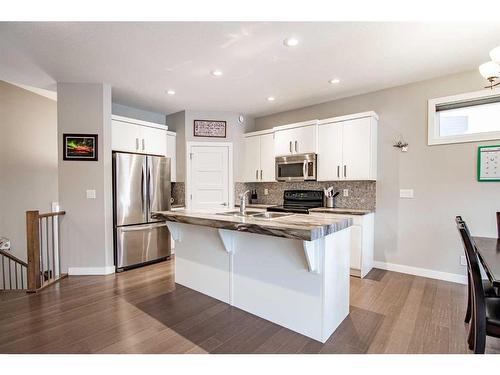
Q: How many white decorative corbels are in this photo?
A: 3